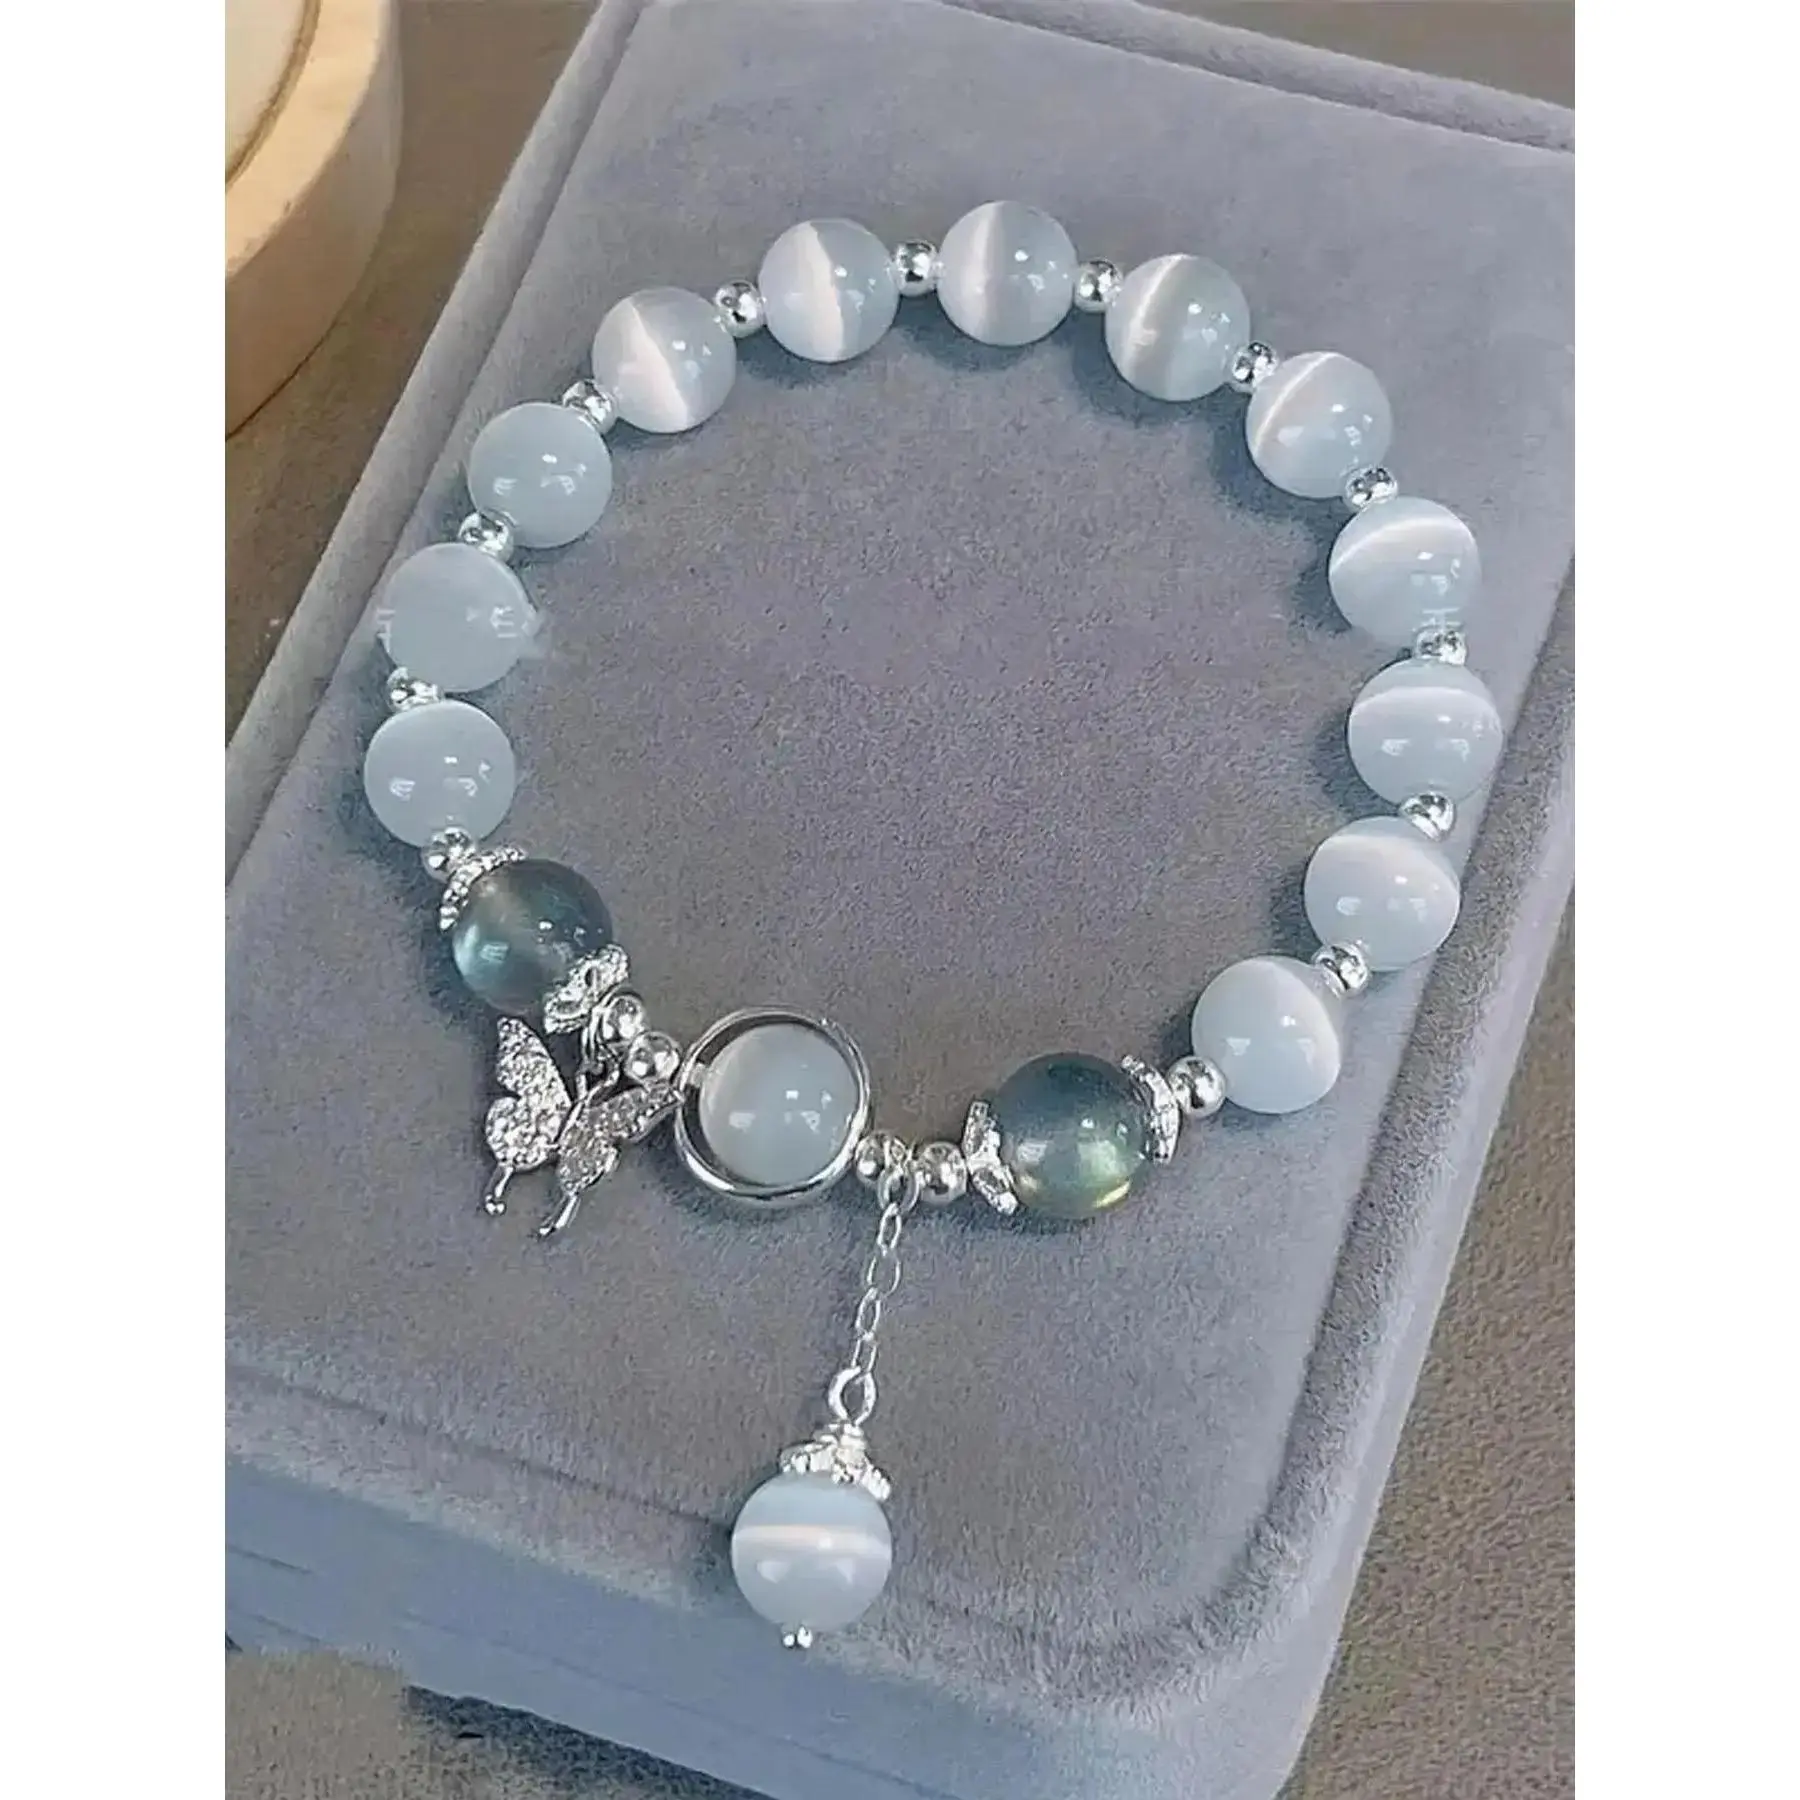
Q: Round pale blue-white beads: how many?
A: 14